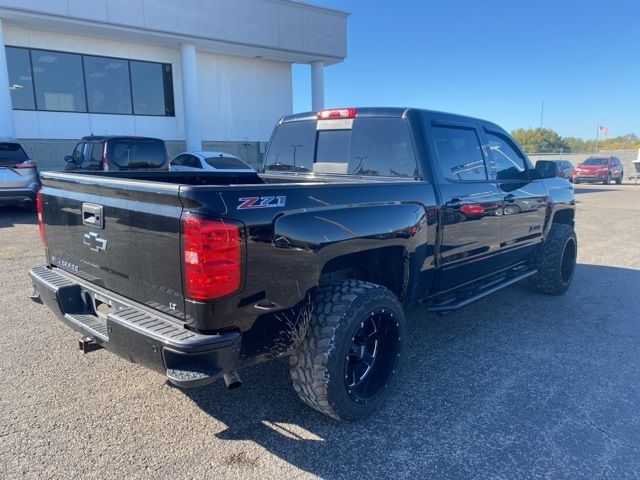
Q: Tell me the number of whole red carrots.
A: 0